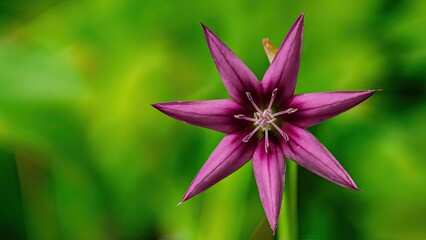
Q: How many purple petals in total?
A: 7